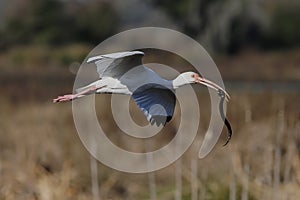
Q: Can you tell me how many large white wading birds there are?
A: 1